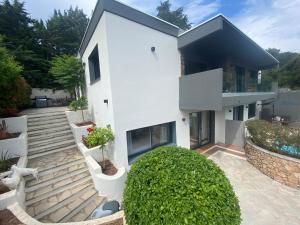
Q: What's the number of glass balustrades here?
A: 1